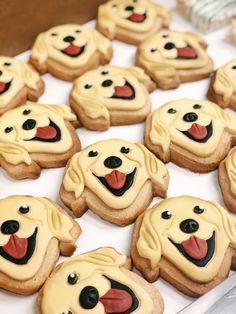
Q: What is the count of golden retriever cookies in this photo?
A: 13